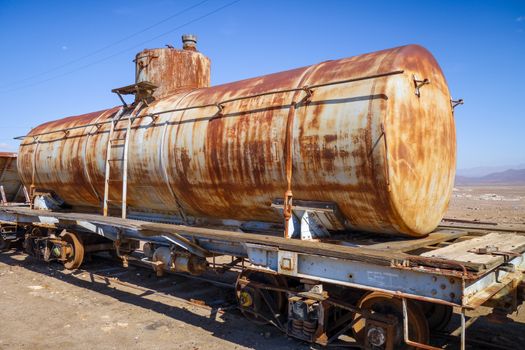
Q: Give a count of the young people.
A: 0